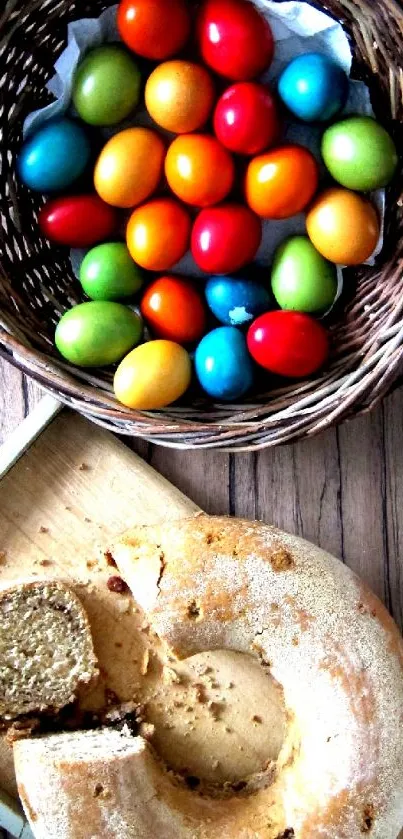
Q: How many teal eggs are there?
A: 4